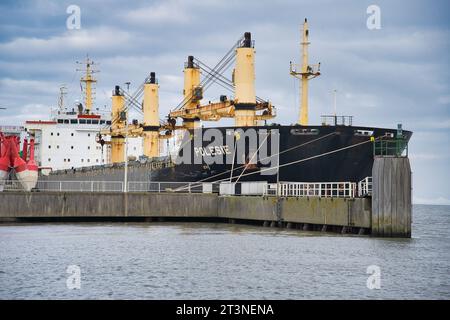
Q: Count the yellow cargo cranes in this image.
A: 4